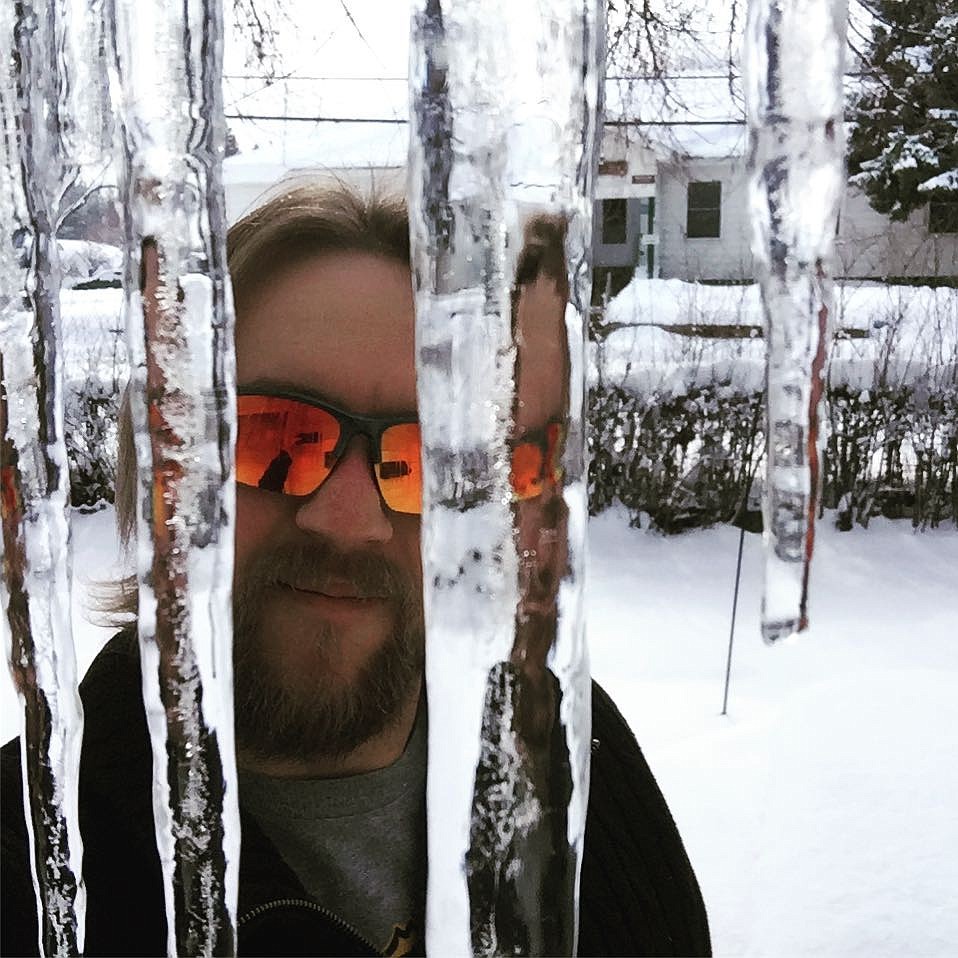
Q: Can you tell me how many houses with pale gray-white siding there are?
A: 1